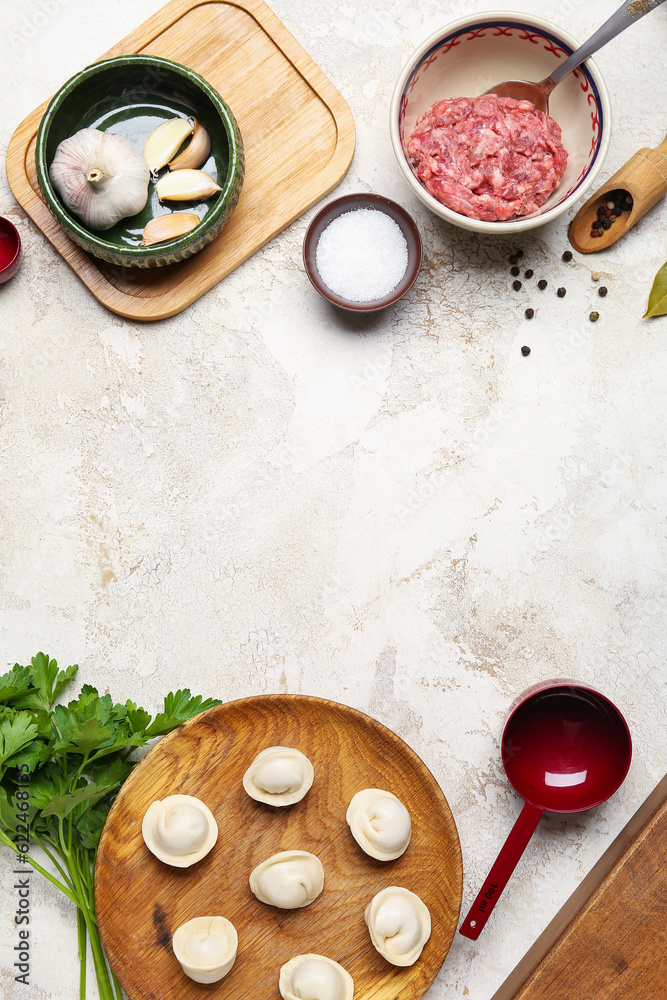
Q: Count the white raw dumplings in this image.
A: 7